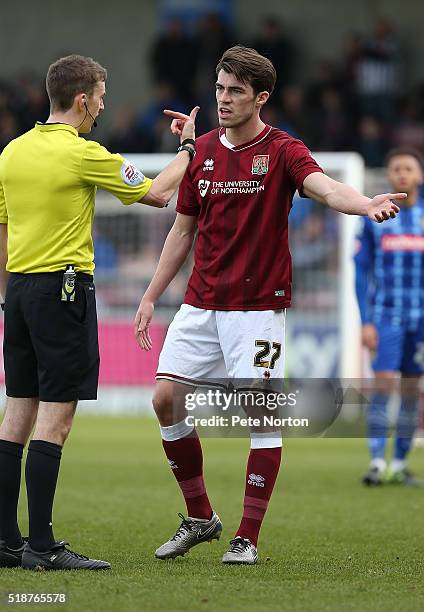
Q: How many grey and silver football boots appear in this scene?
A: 2